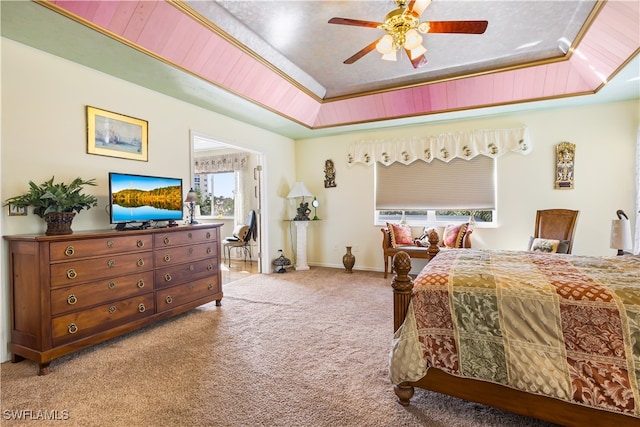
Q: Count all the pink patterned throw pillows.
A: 2